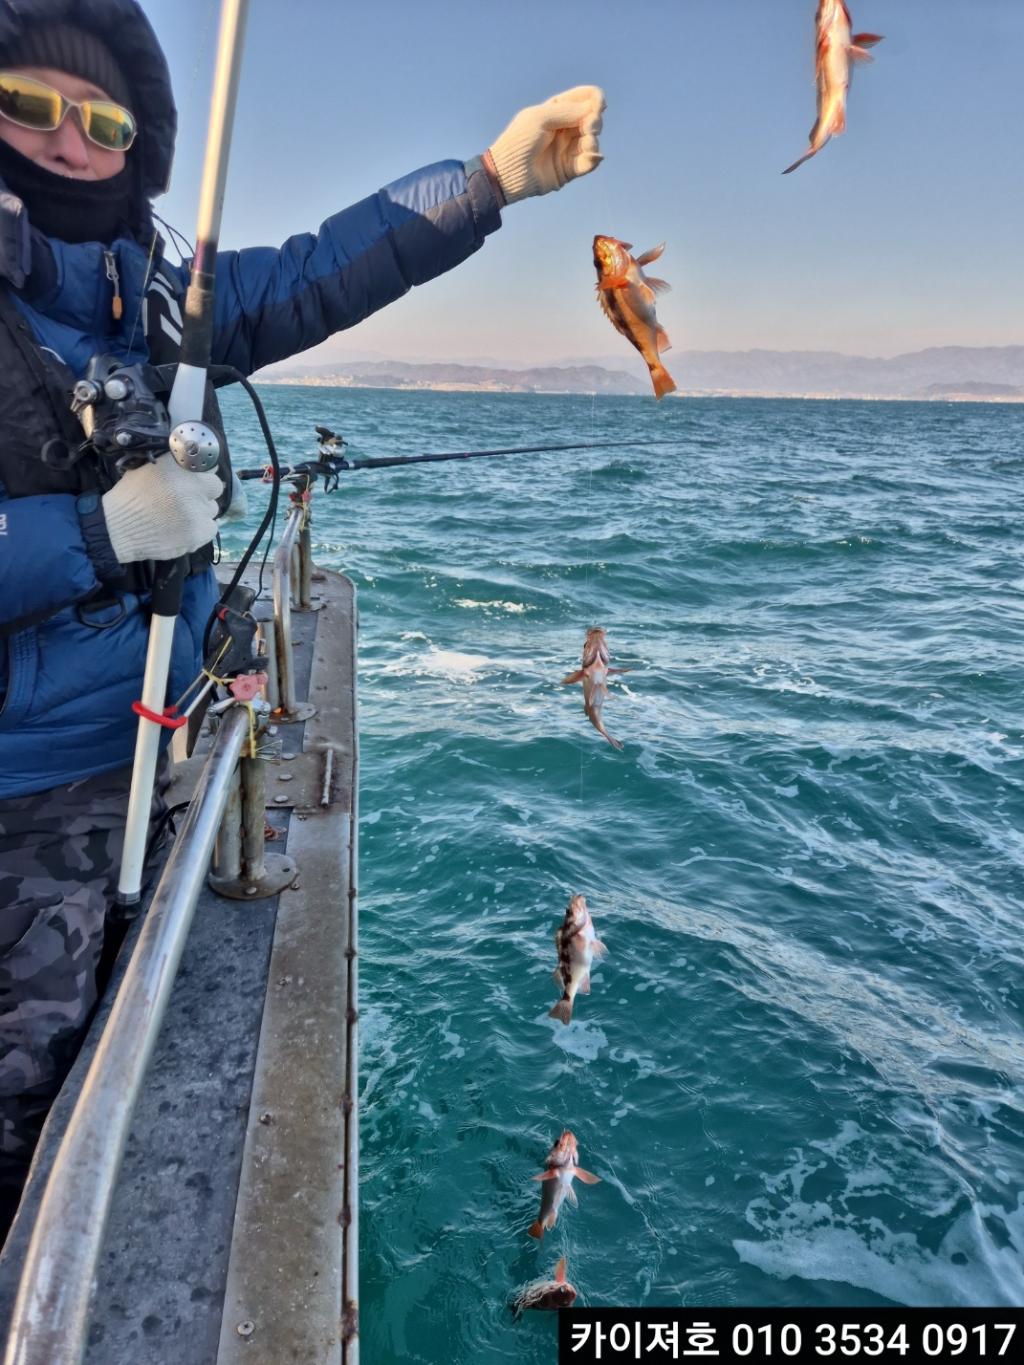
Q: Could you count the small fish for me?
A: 6